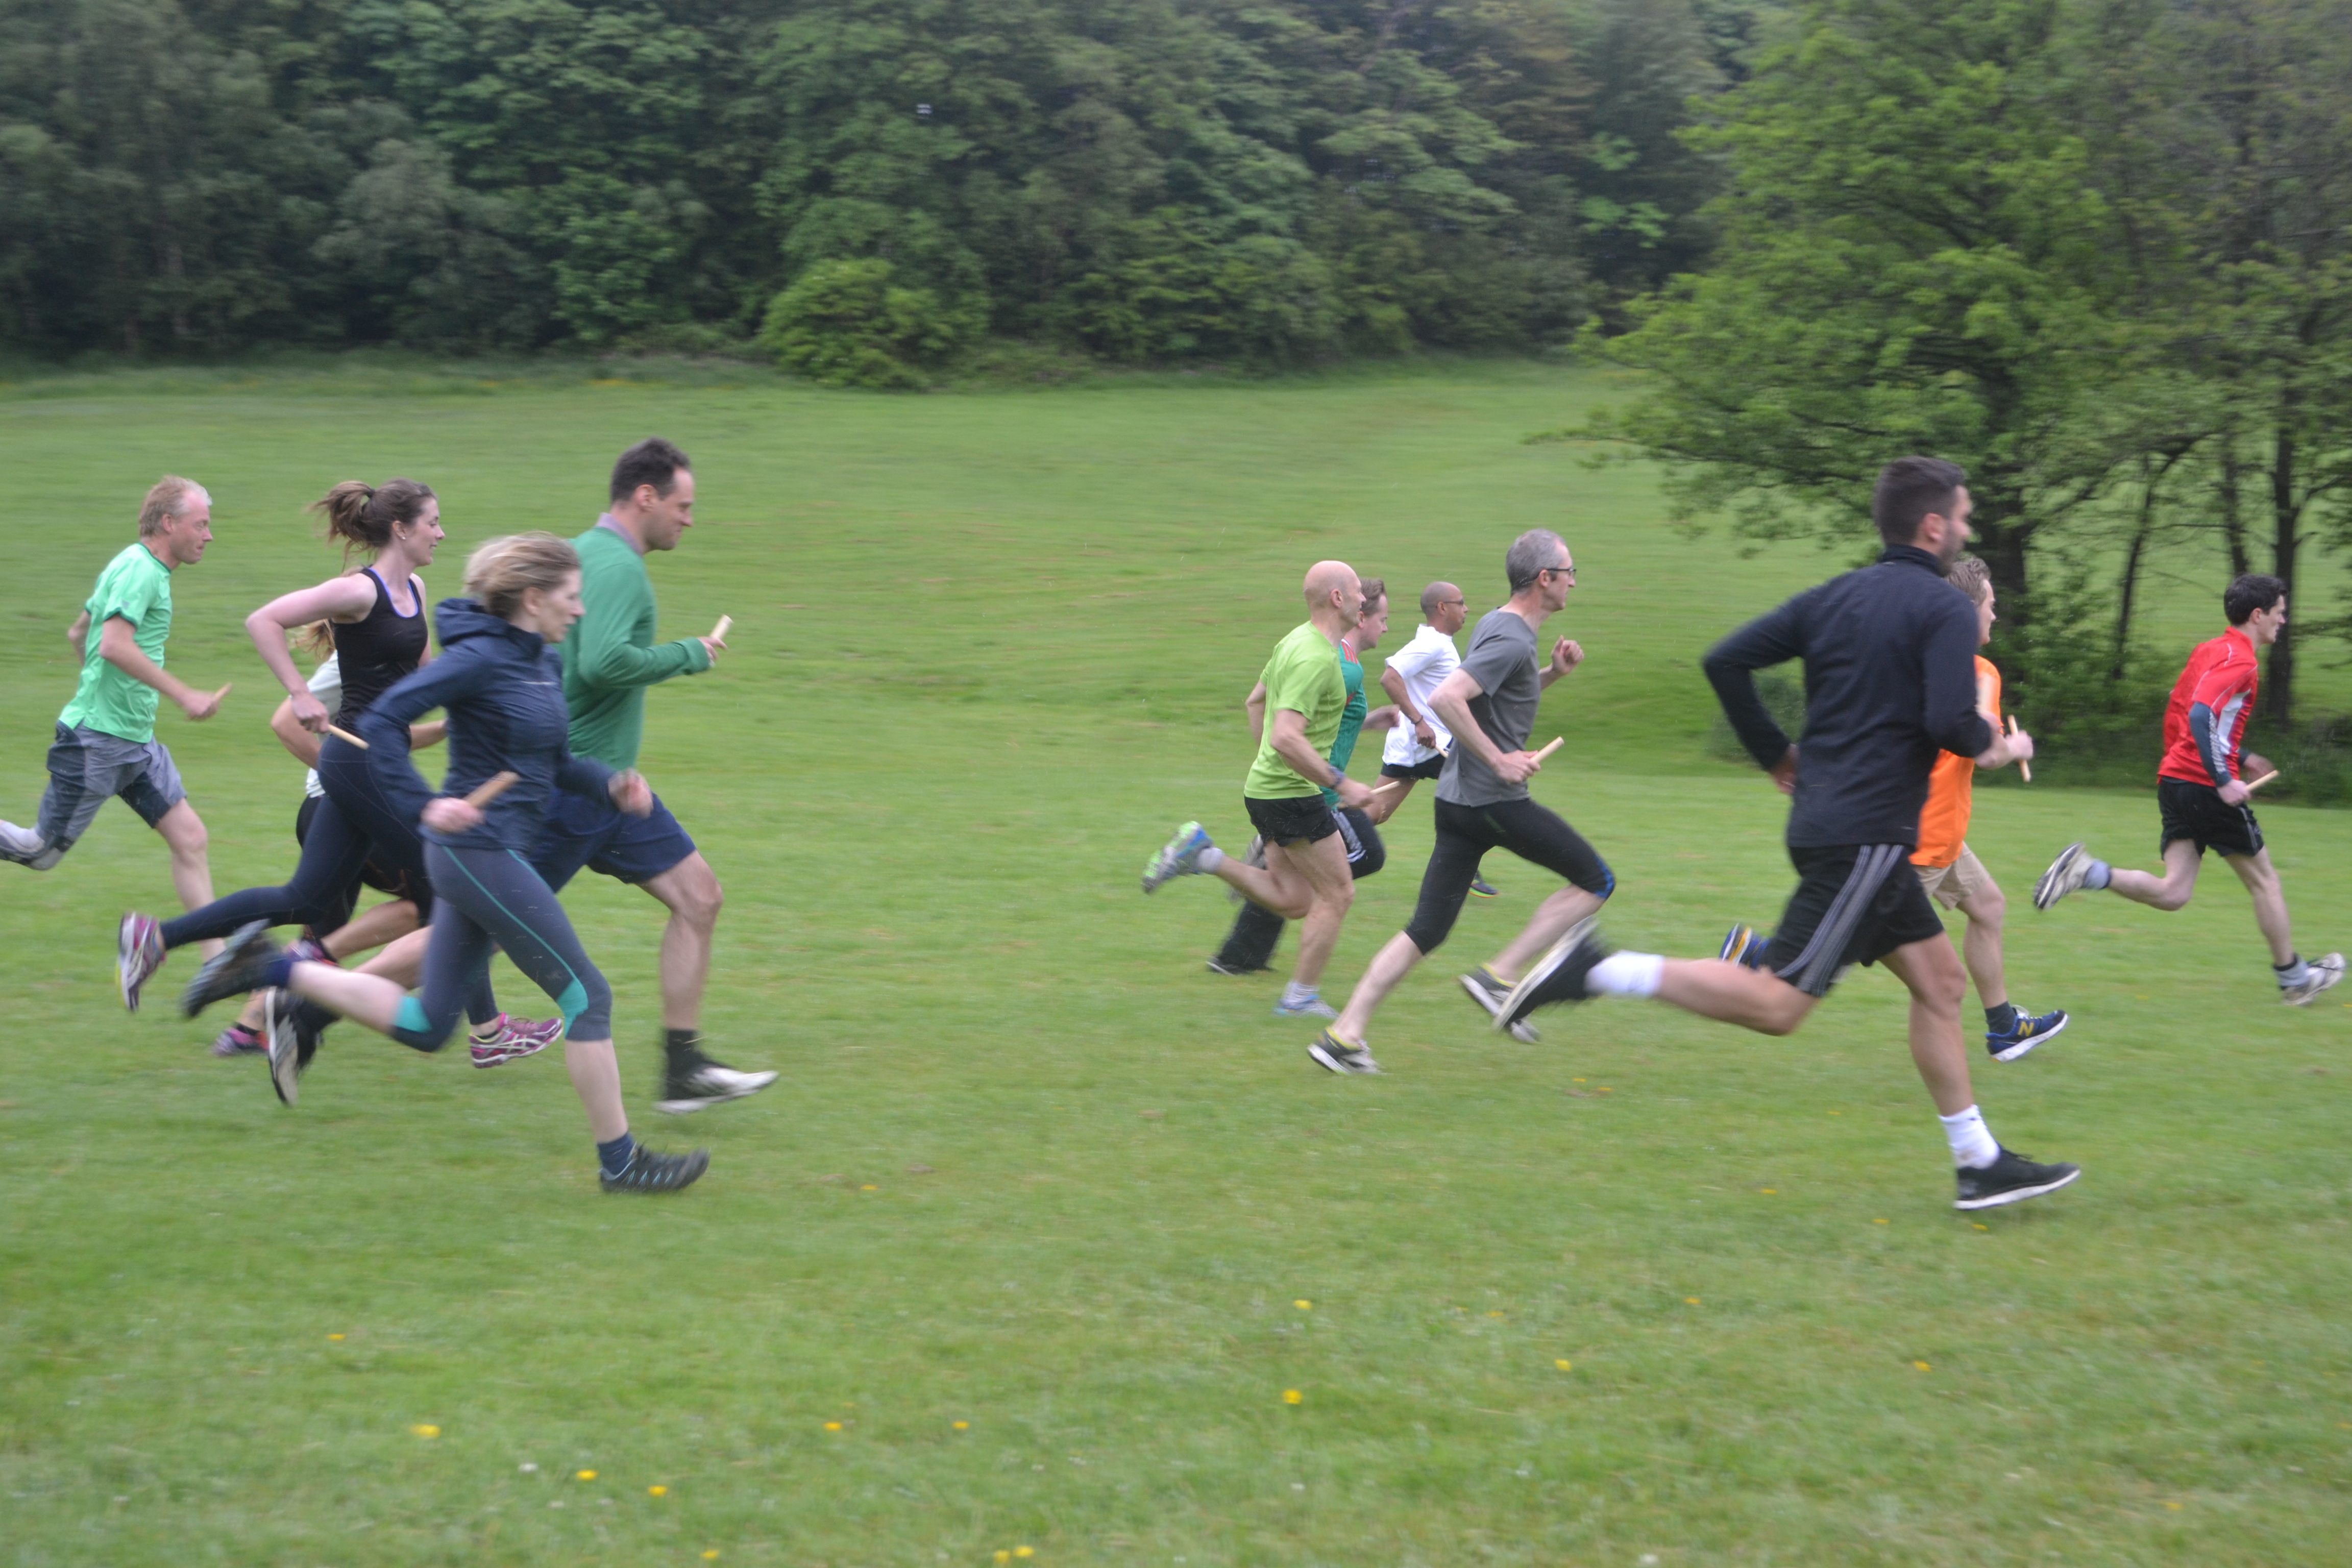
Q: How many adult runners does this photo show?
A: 12